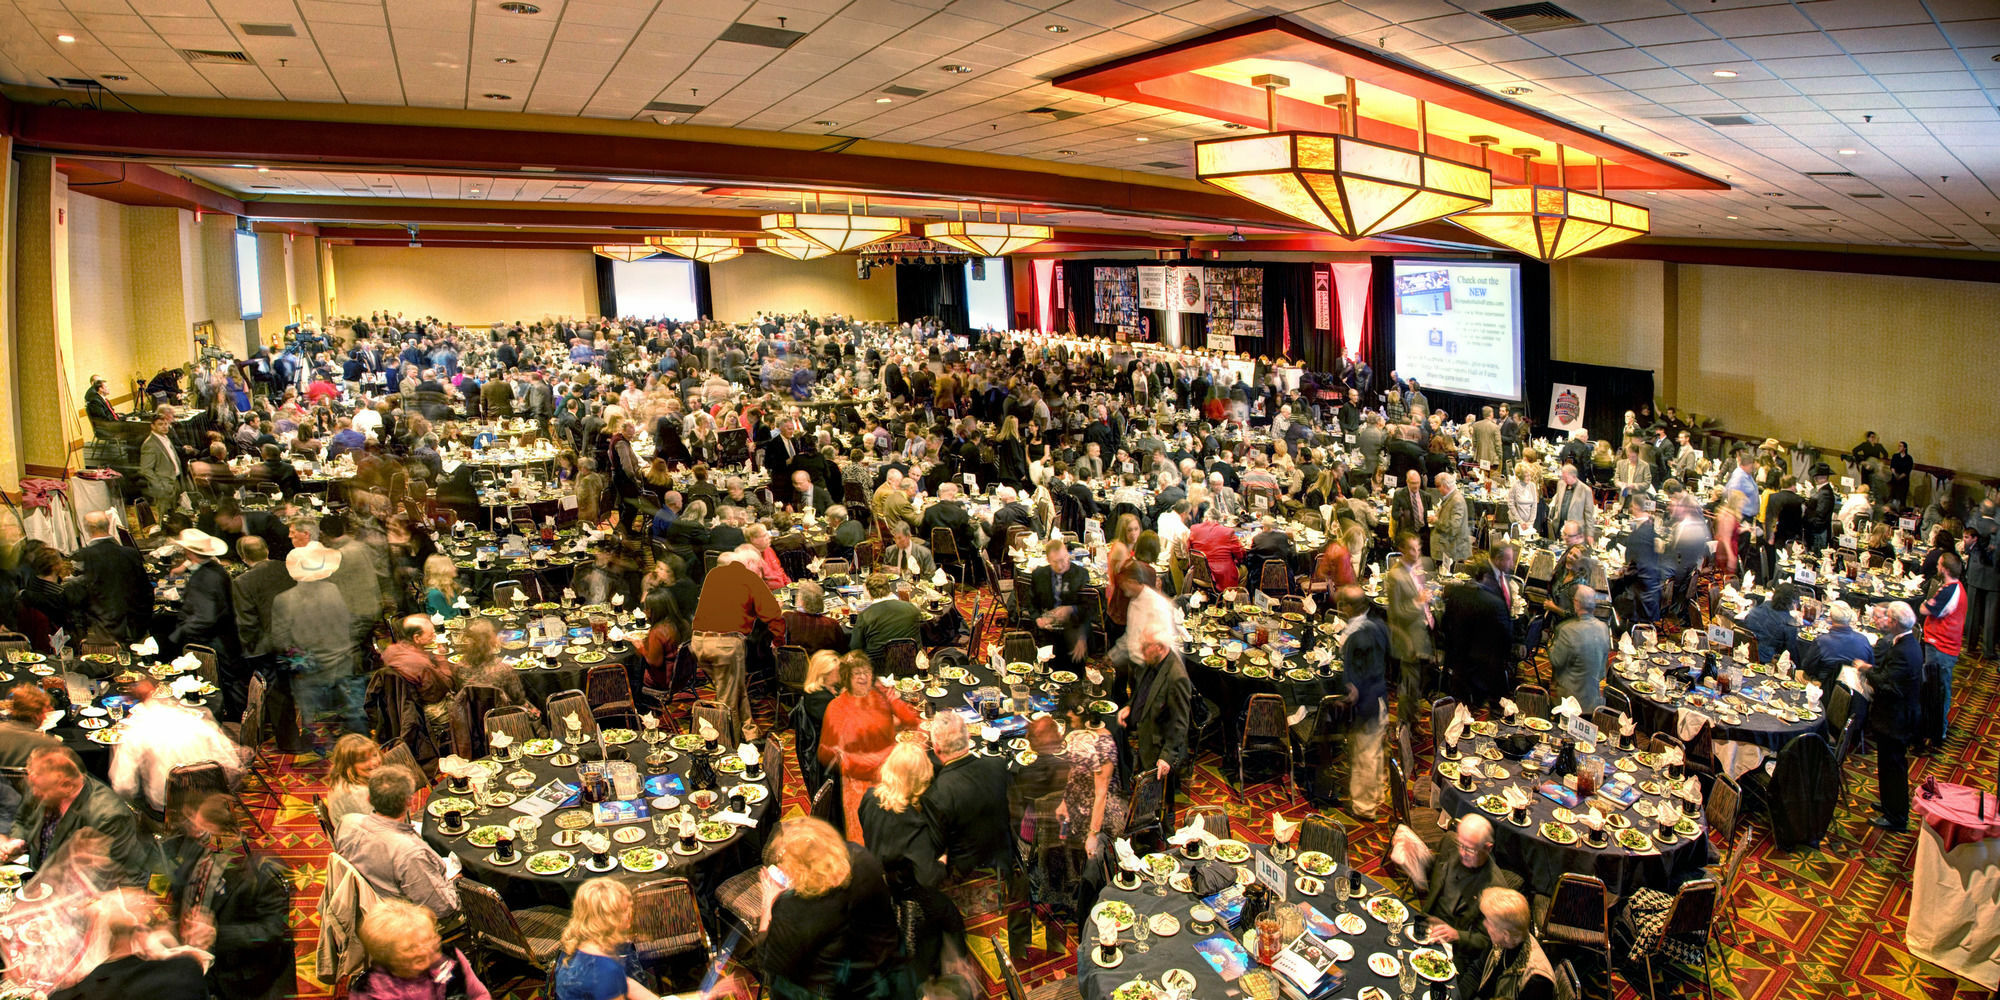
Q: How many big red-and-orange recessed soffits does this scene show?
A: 1